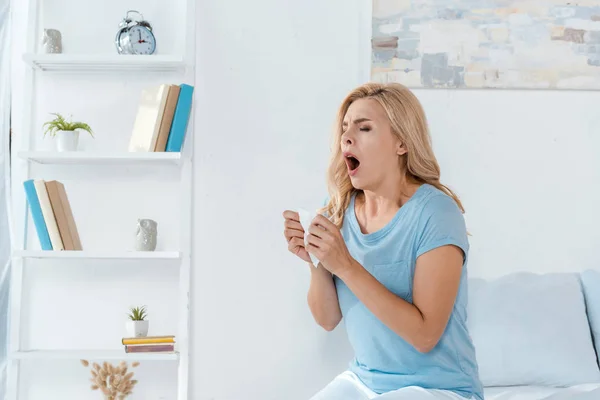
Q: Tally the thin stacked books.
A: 2